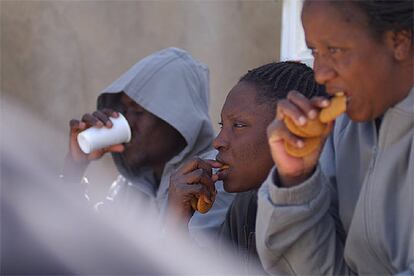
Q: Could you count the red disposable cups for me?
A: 0